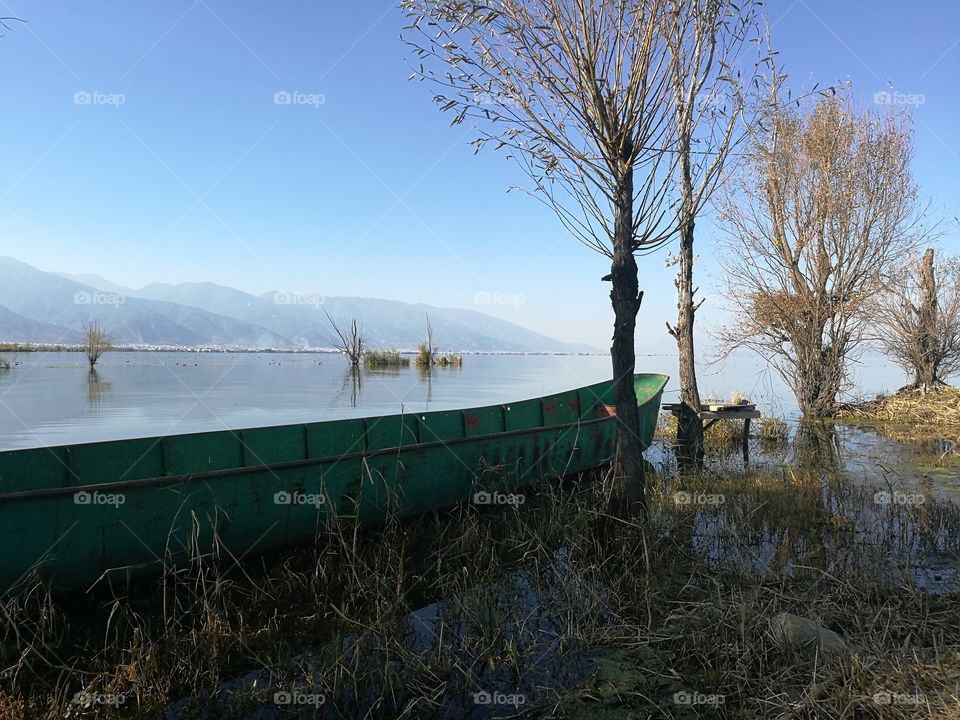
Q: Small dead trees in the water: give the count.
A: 3